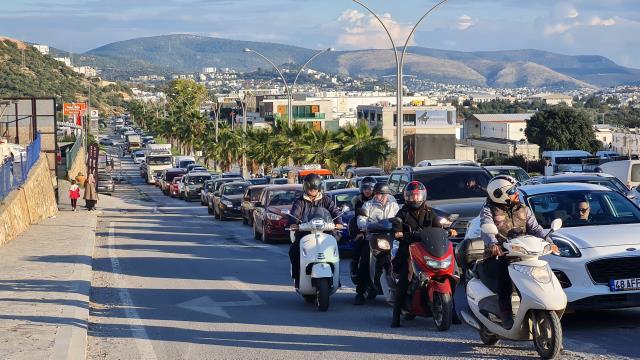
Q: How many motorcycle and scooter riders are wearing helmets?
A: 5